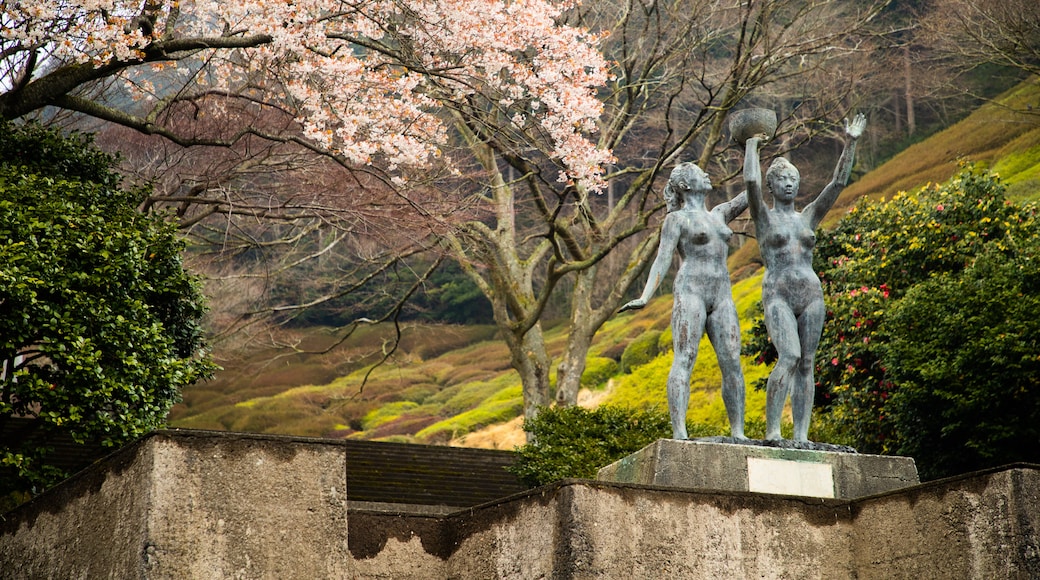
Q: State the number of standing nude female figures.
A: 2